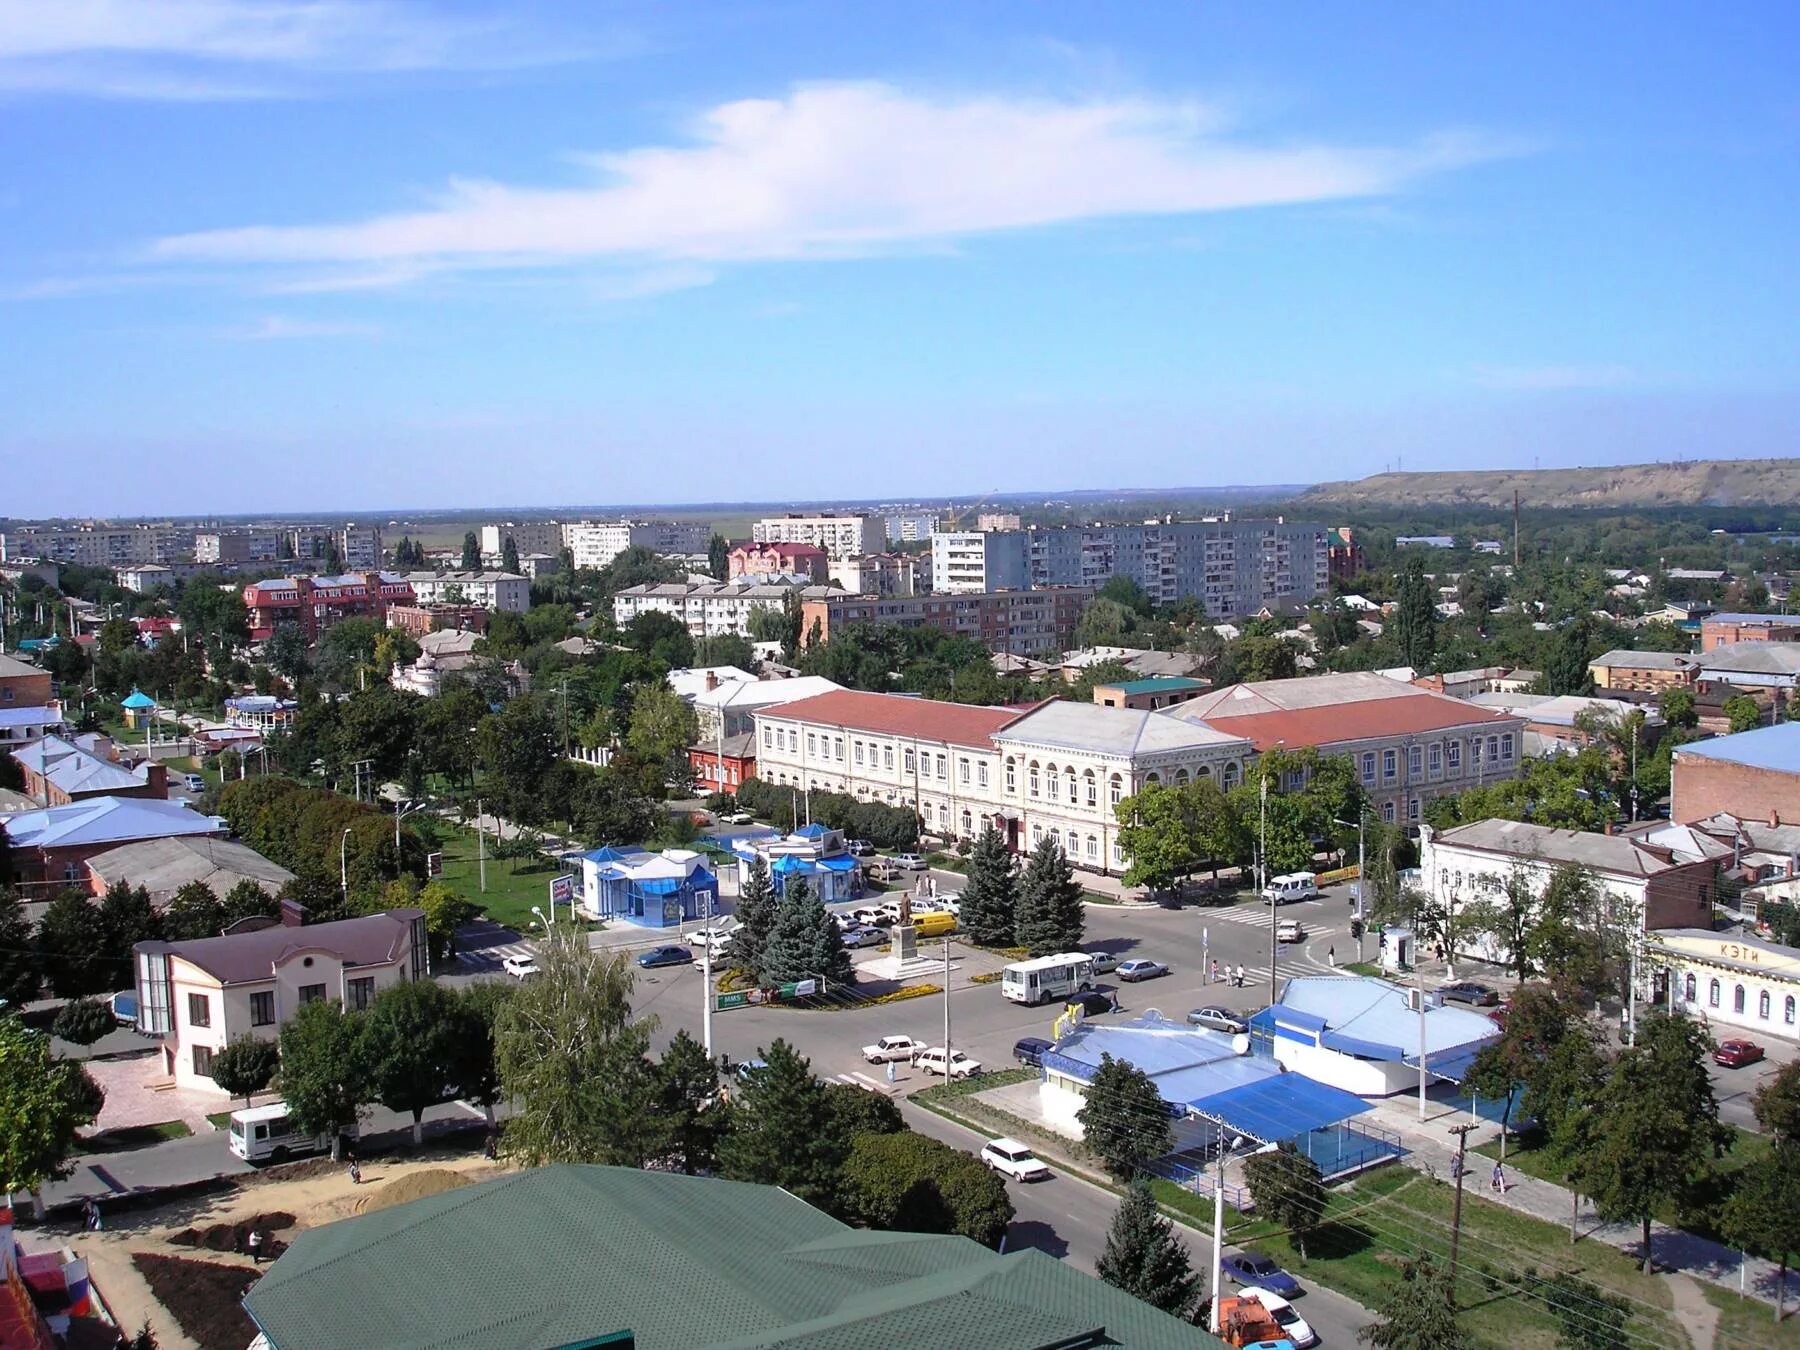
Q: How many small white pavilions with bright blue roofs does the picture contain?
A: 2